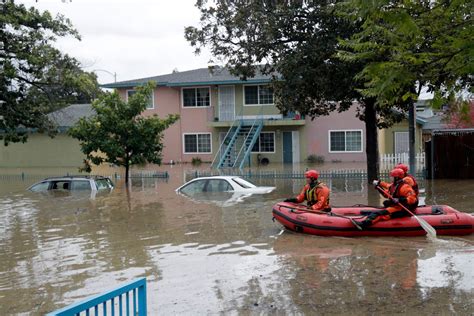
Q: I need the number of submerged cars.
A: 2